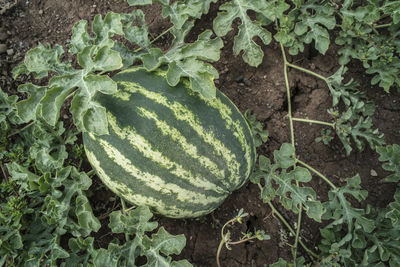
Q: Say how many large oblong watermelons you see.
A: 1